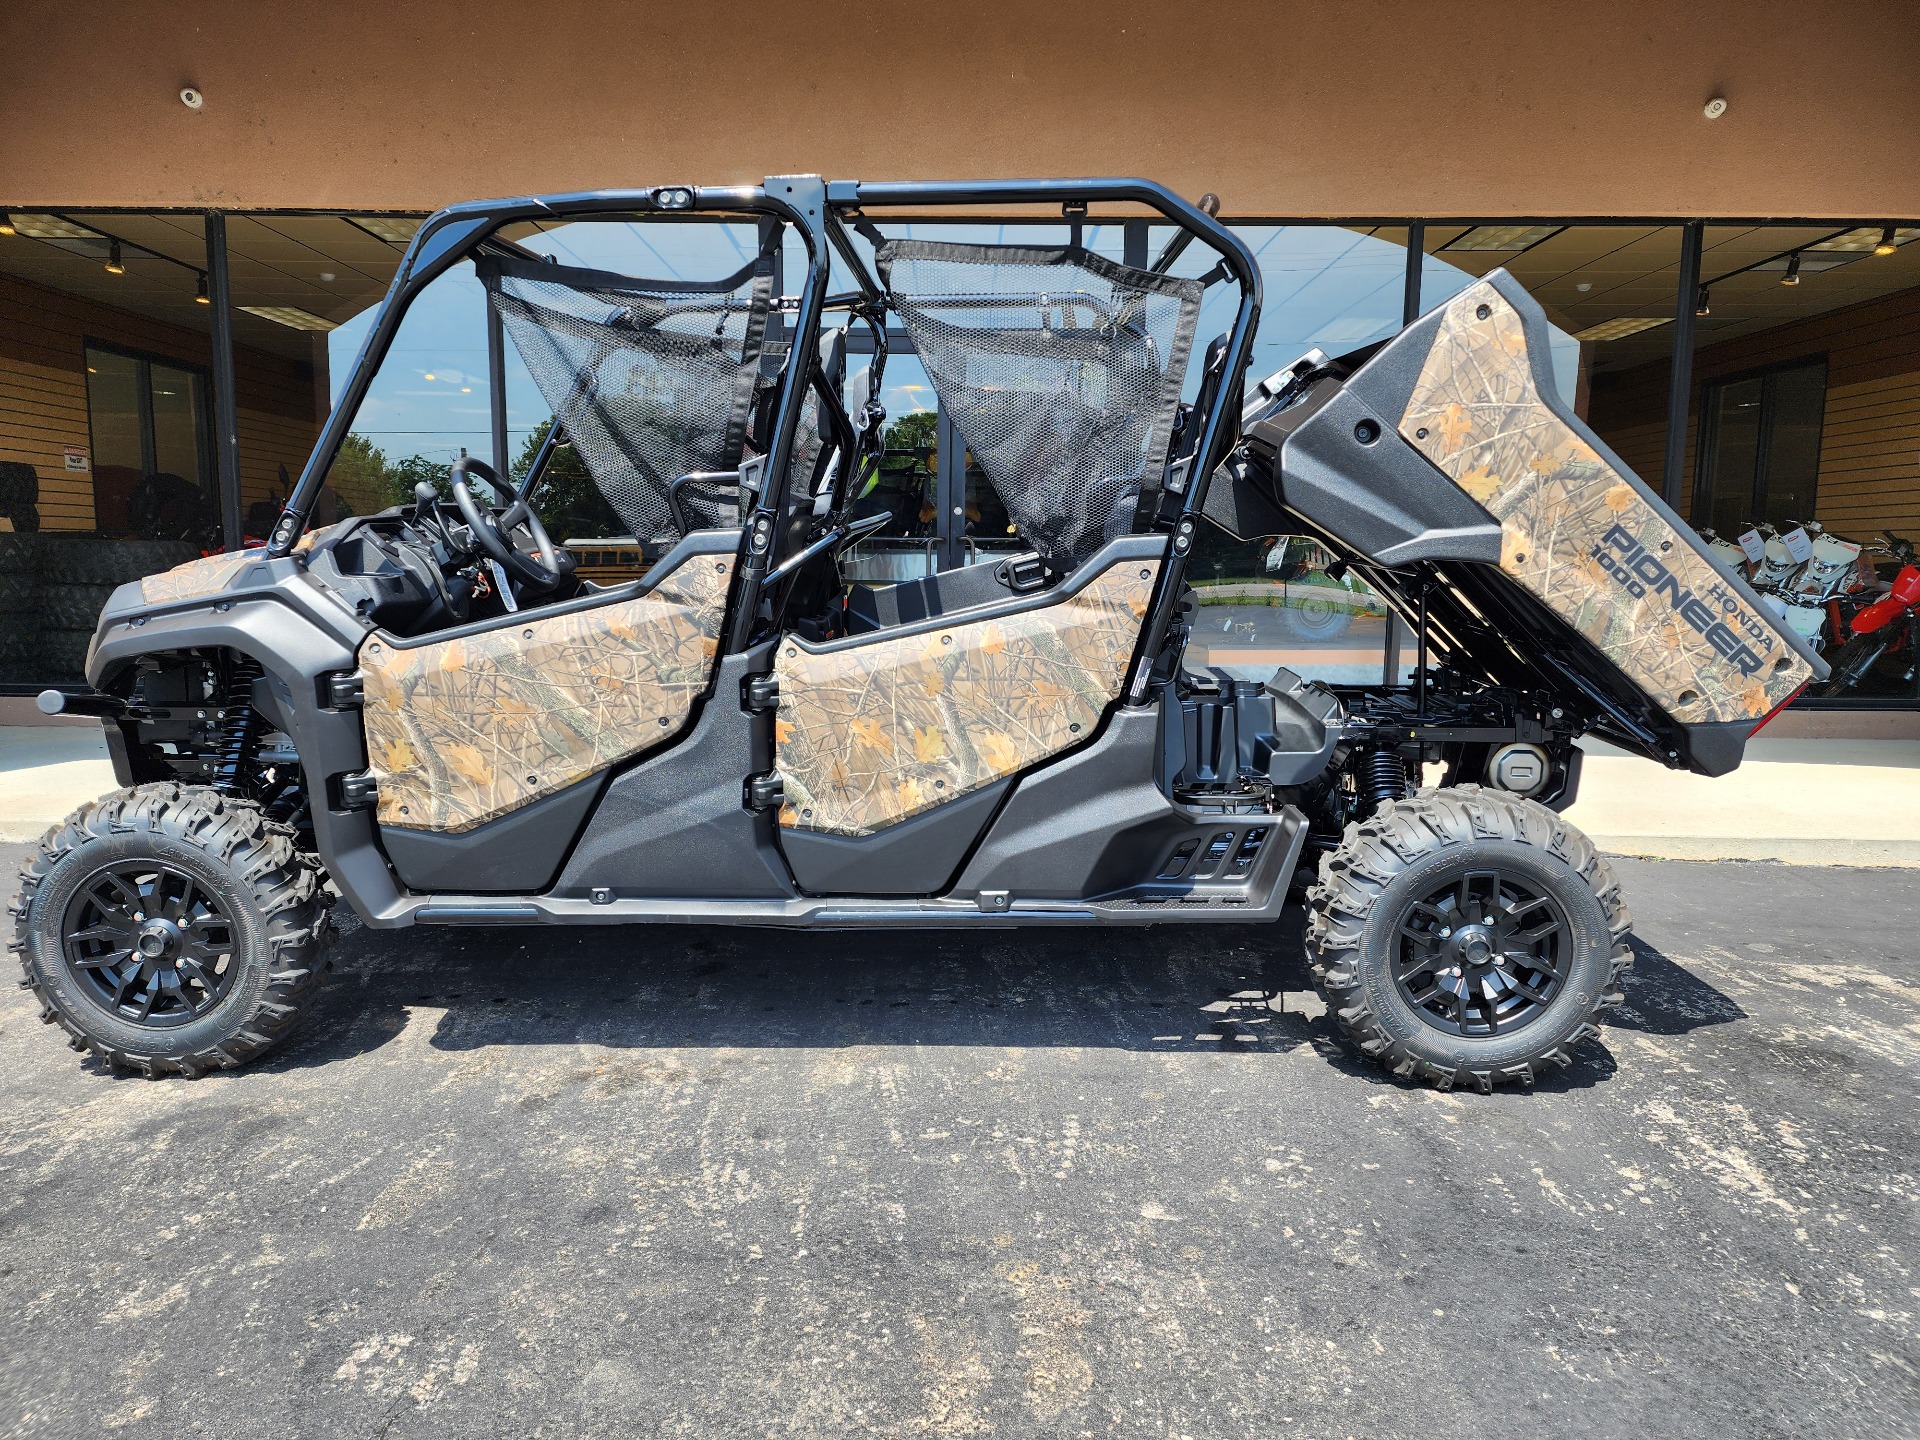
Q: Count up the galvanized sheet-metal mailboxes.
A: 0